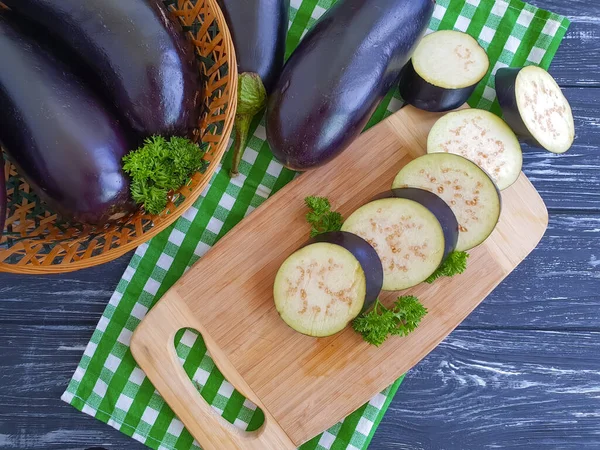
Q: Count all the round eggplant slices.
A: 6